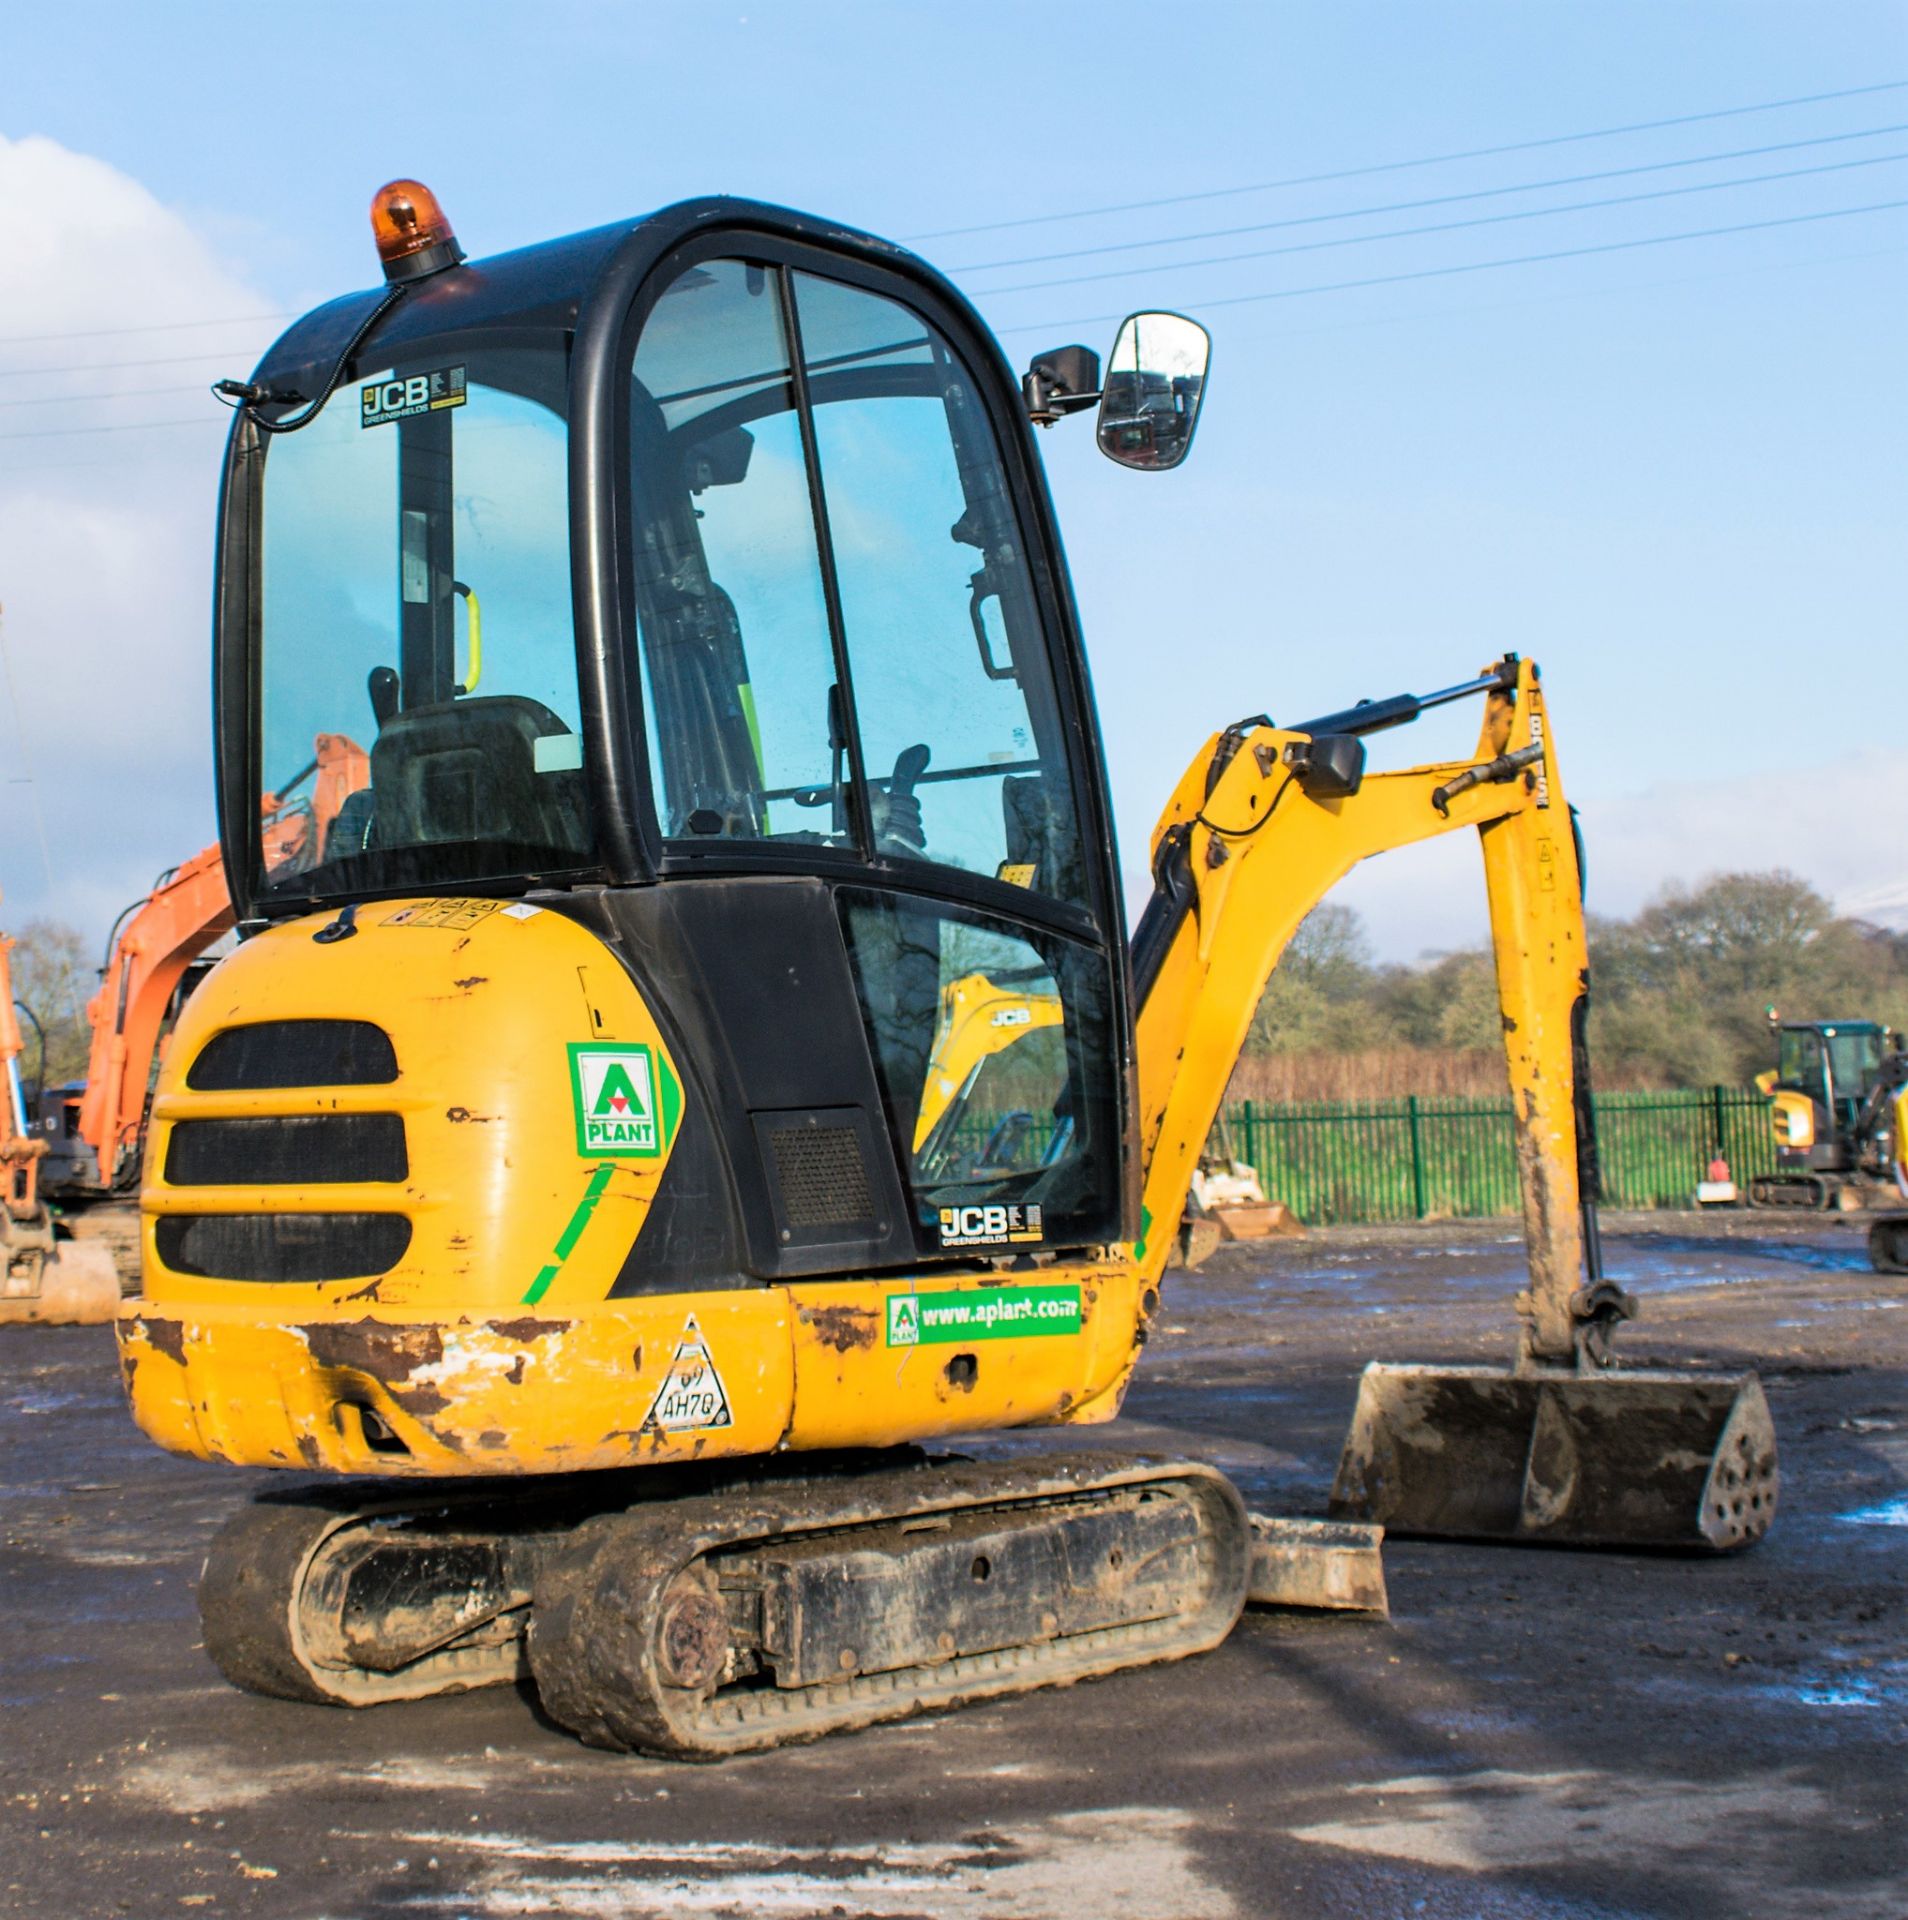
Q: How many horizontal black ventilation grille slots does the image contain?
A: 3